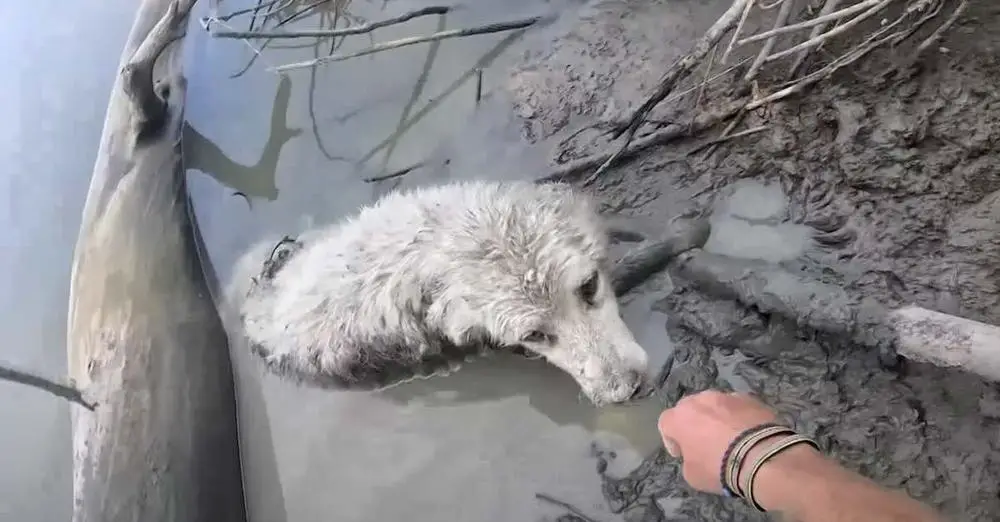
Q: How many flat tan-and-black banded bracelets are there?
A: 2